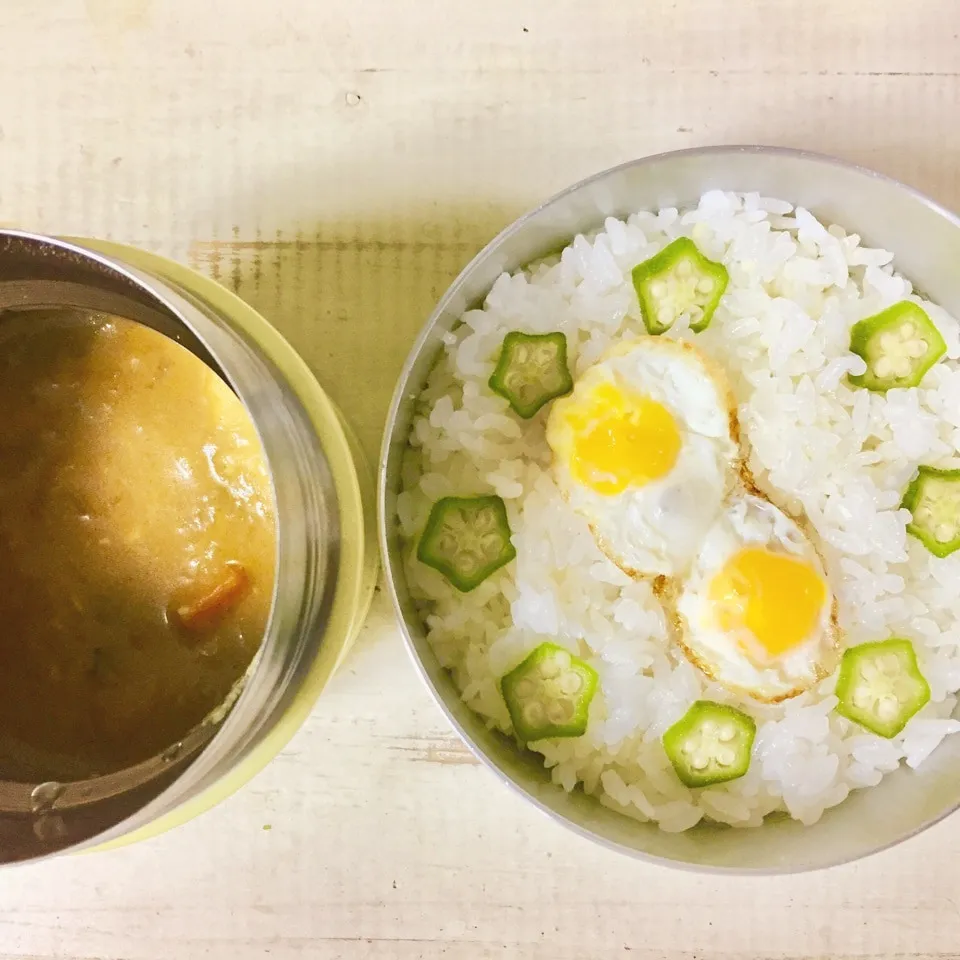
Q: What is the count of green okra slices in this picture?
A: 8